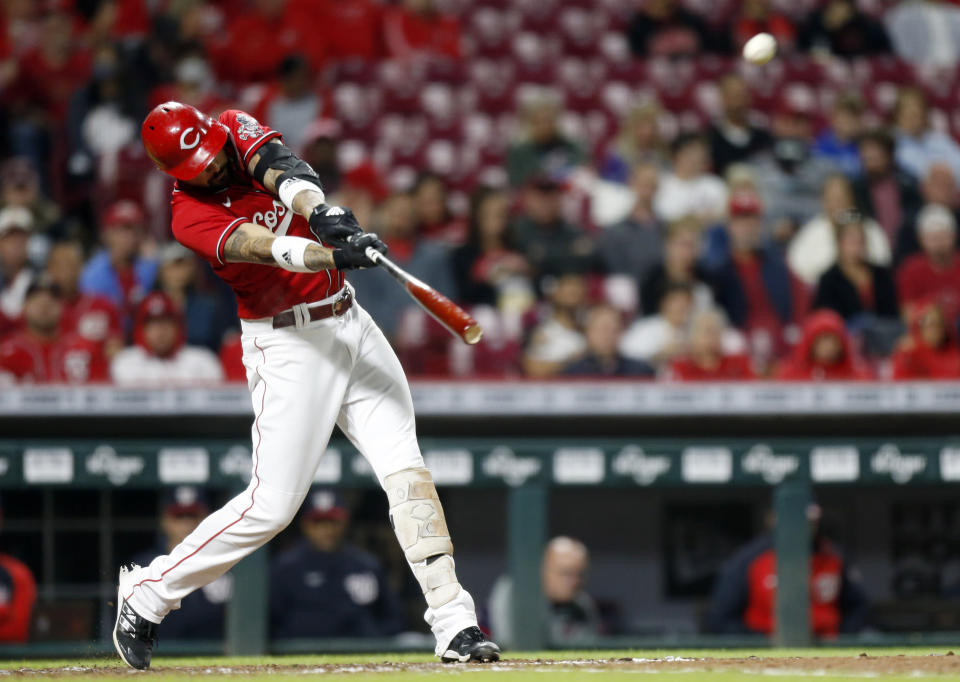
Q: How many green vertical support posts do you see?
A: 3